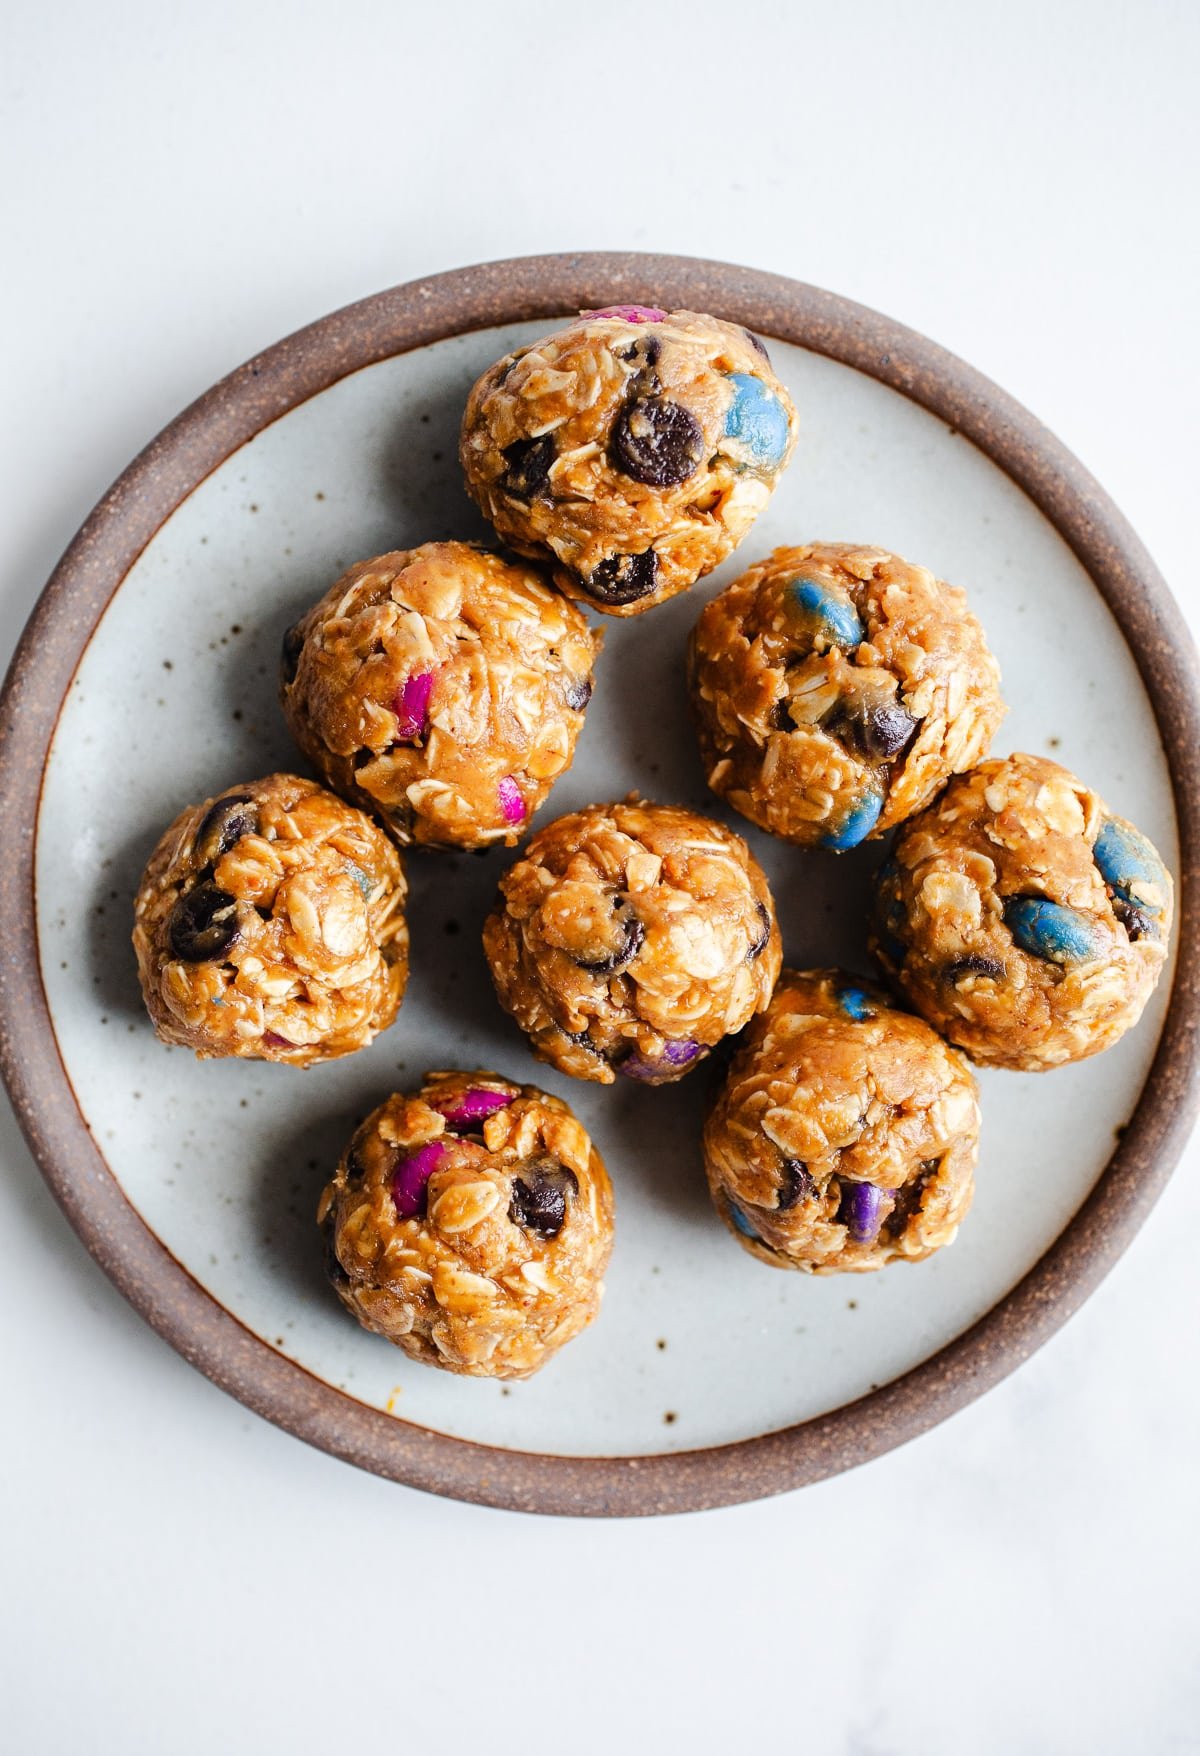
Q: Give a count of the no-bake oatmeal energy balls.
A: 8